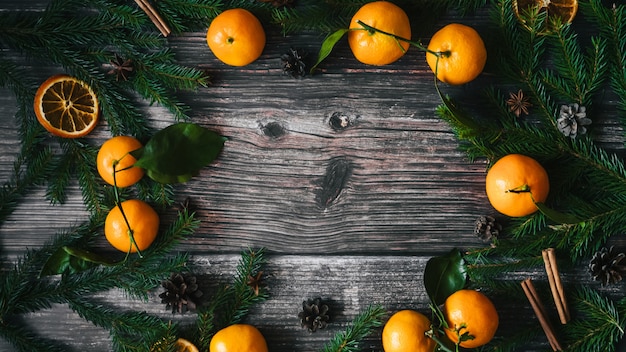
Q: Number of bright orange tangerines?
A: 9